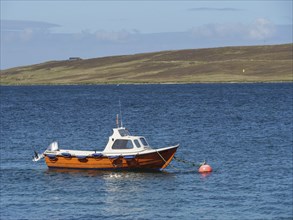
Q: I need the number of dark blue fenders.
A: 6